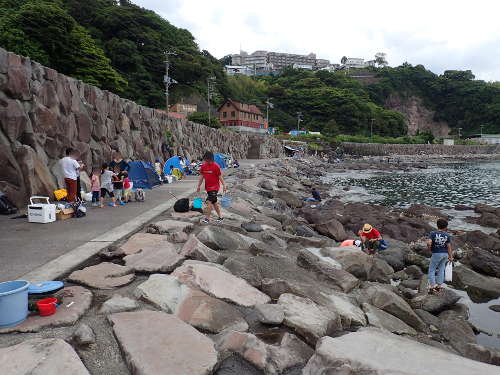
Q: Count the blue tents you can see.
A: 3